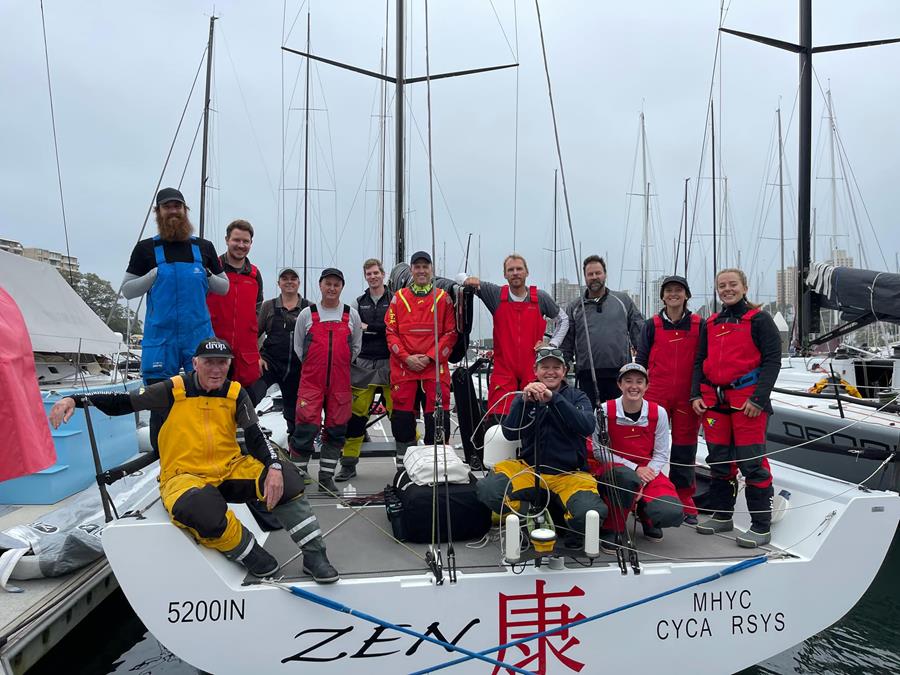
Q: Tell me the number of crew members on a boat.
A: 13